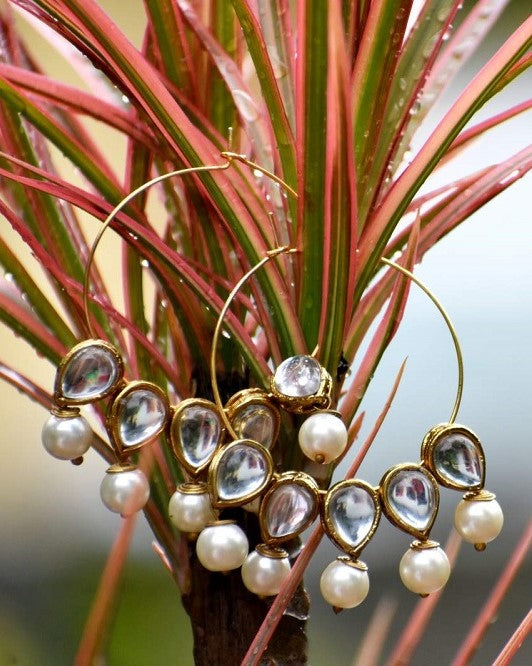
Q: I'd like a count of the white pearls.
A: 9